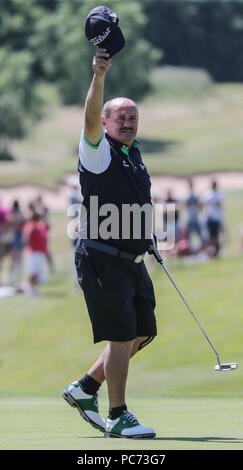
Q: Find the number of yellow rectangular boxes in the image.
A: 0